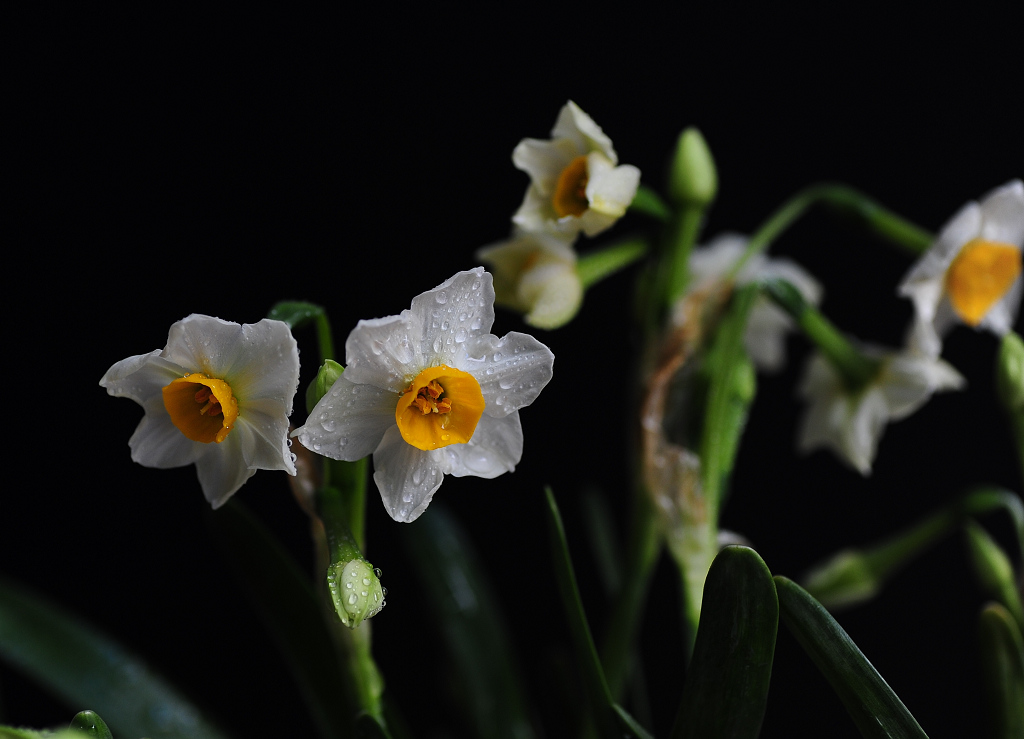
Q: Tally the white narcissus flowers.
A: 7